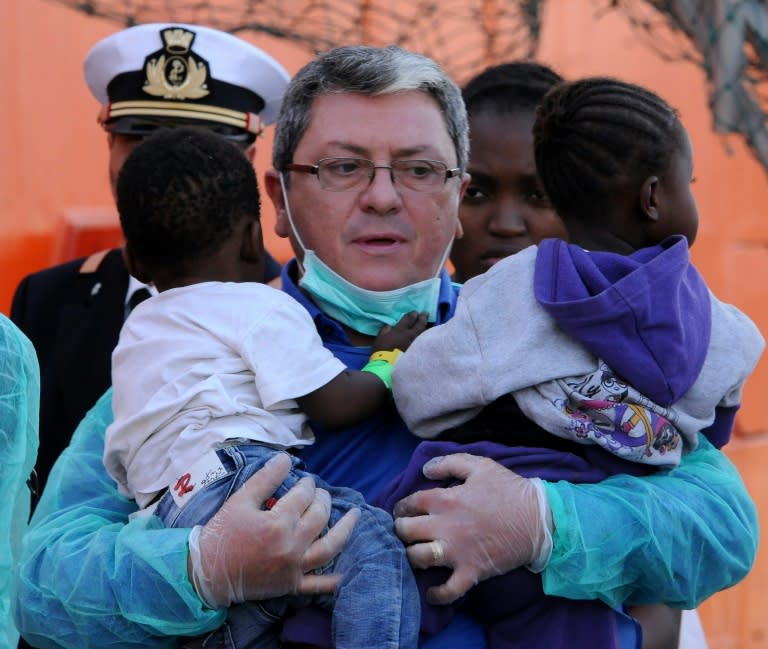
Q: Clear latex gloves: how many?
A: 2